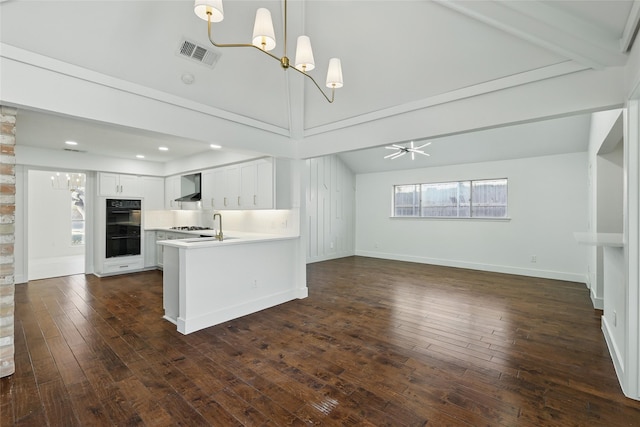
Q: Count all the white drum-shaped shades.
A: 4